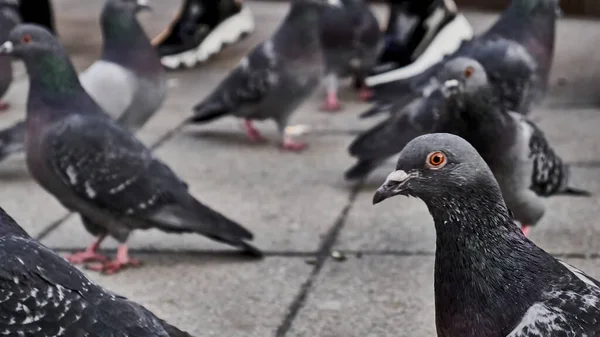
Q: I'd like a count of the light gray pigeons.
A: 1